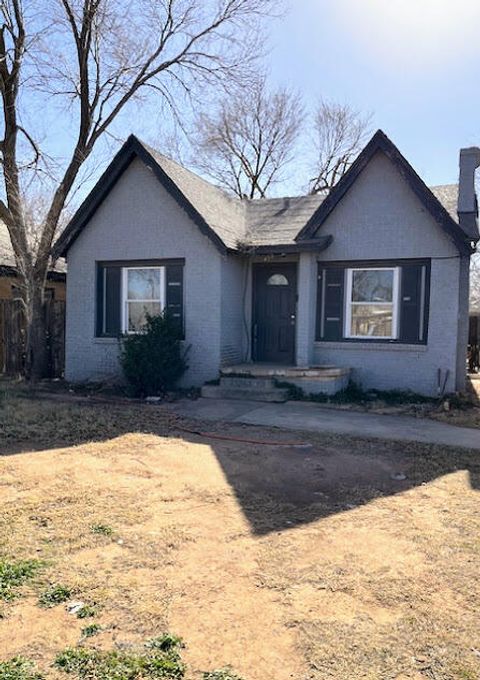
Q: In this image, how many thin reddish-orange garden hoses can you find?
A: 1